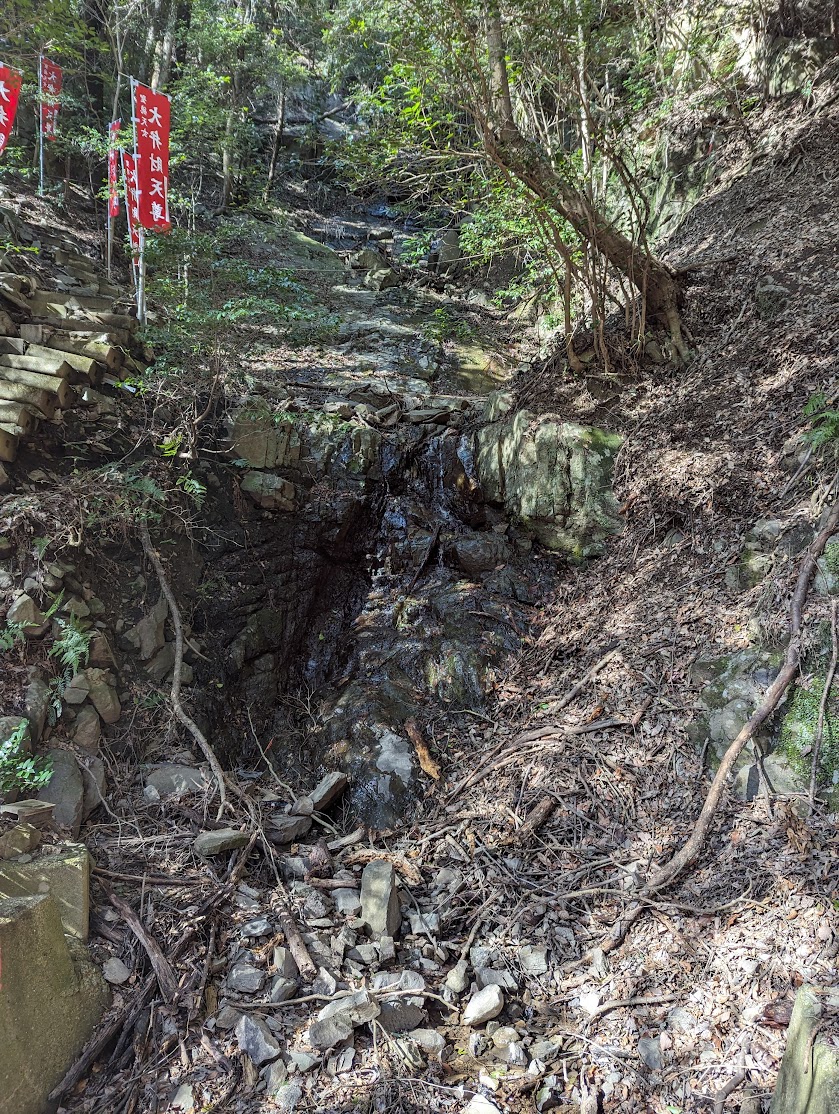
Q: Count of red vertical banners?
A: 5